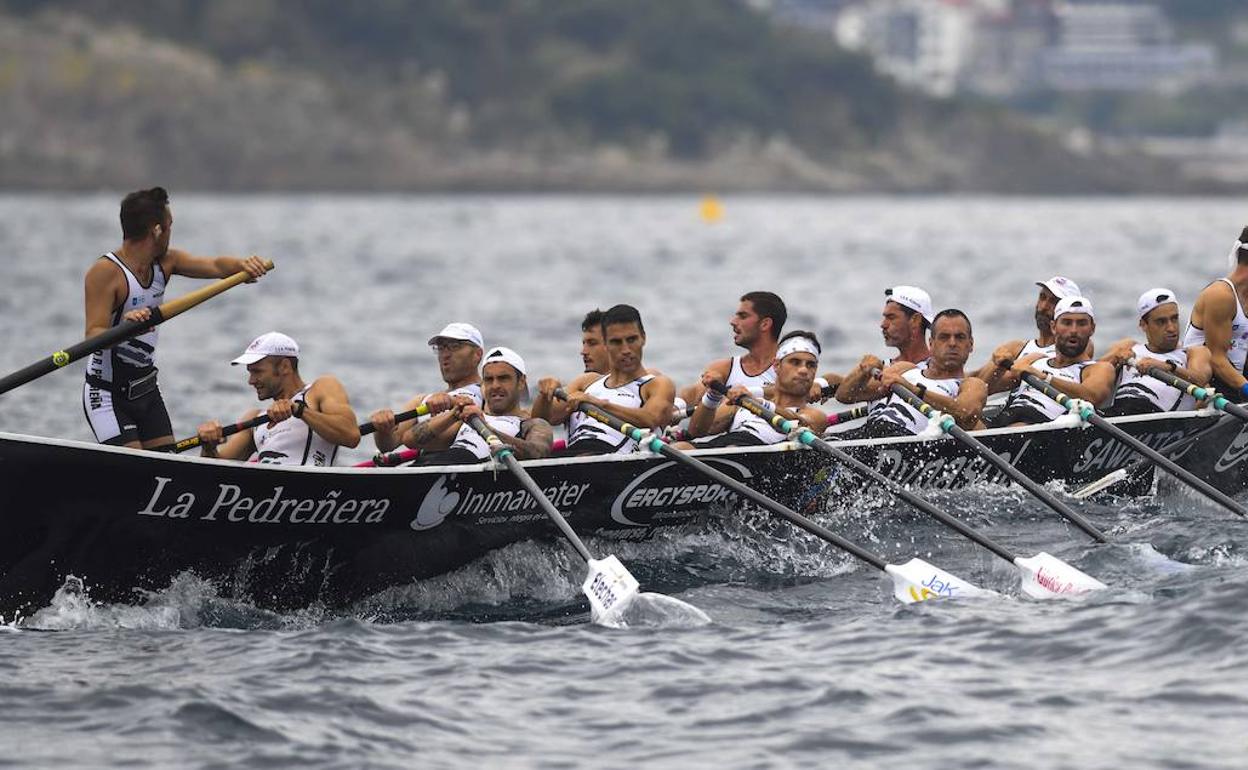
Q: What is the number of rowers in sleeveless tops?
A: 14